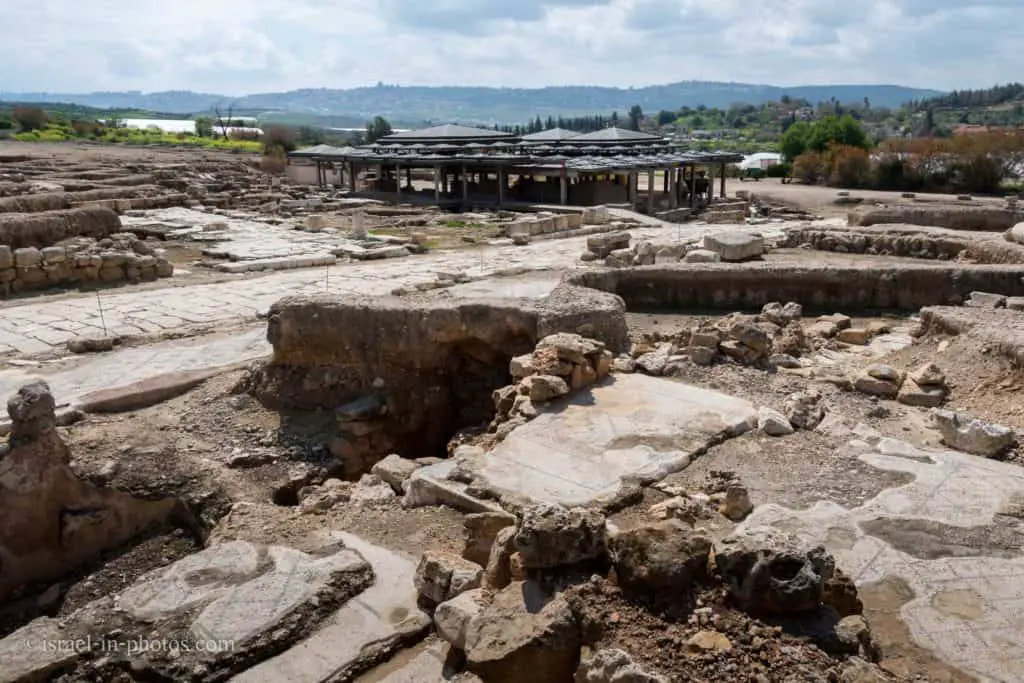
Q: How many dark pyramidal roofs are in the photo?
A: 3